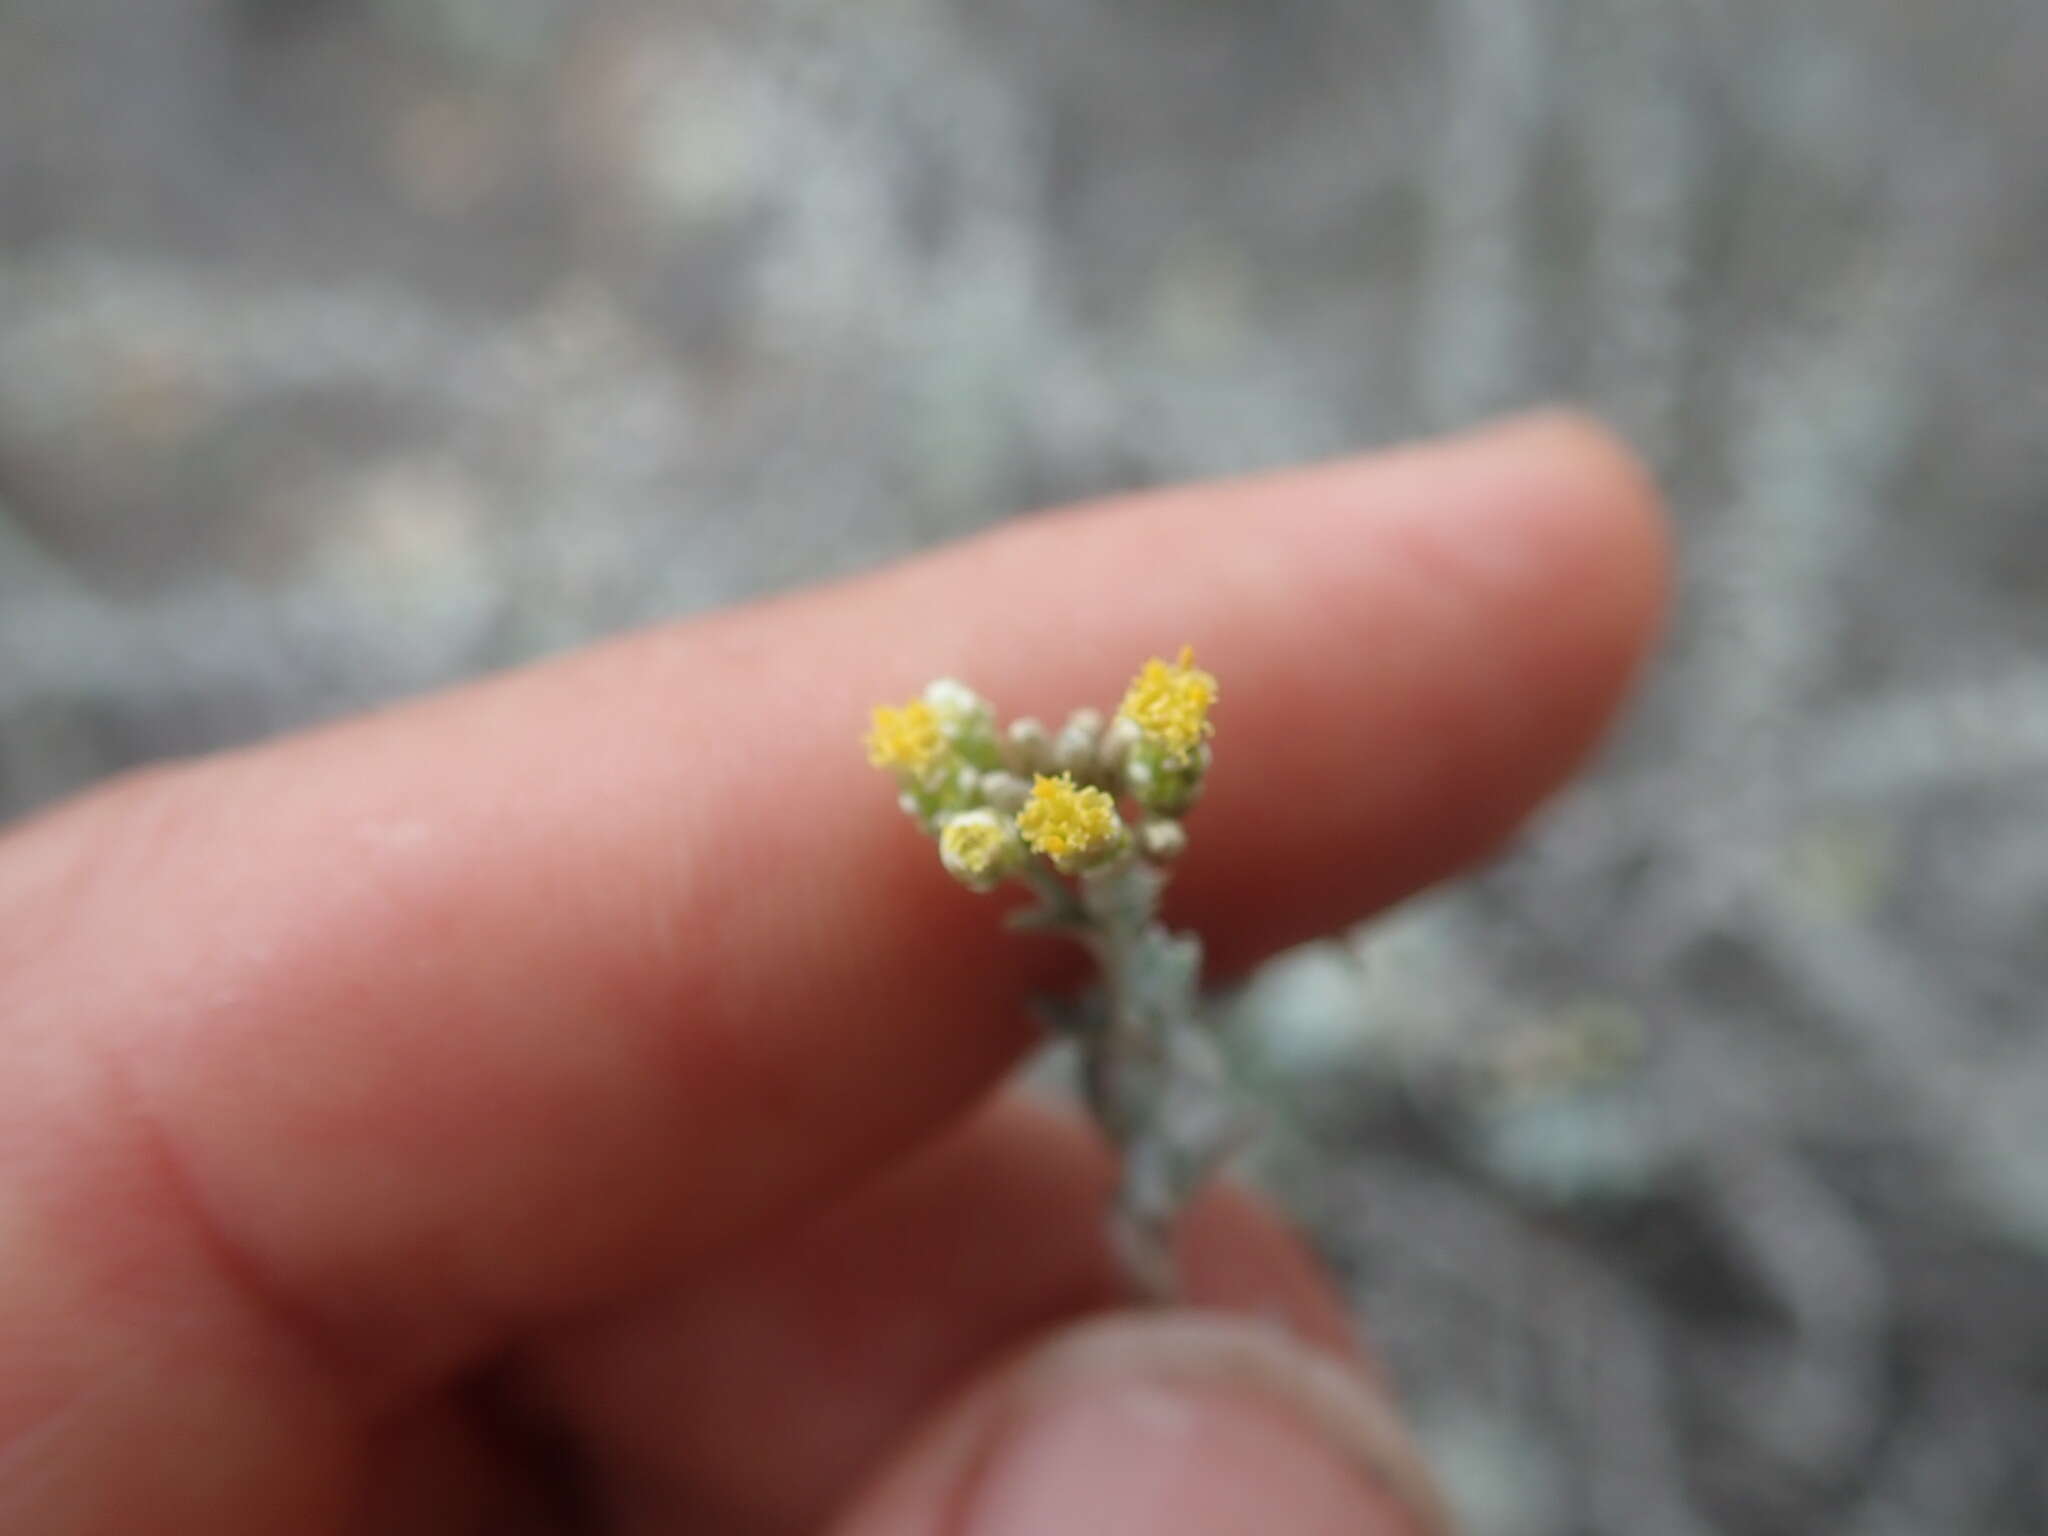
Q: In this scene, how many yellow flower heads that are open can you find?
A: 3